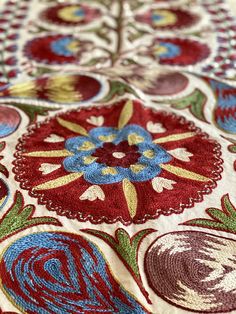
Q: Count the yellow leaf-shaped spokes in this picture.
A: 7